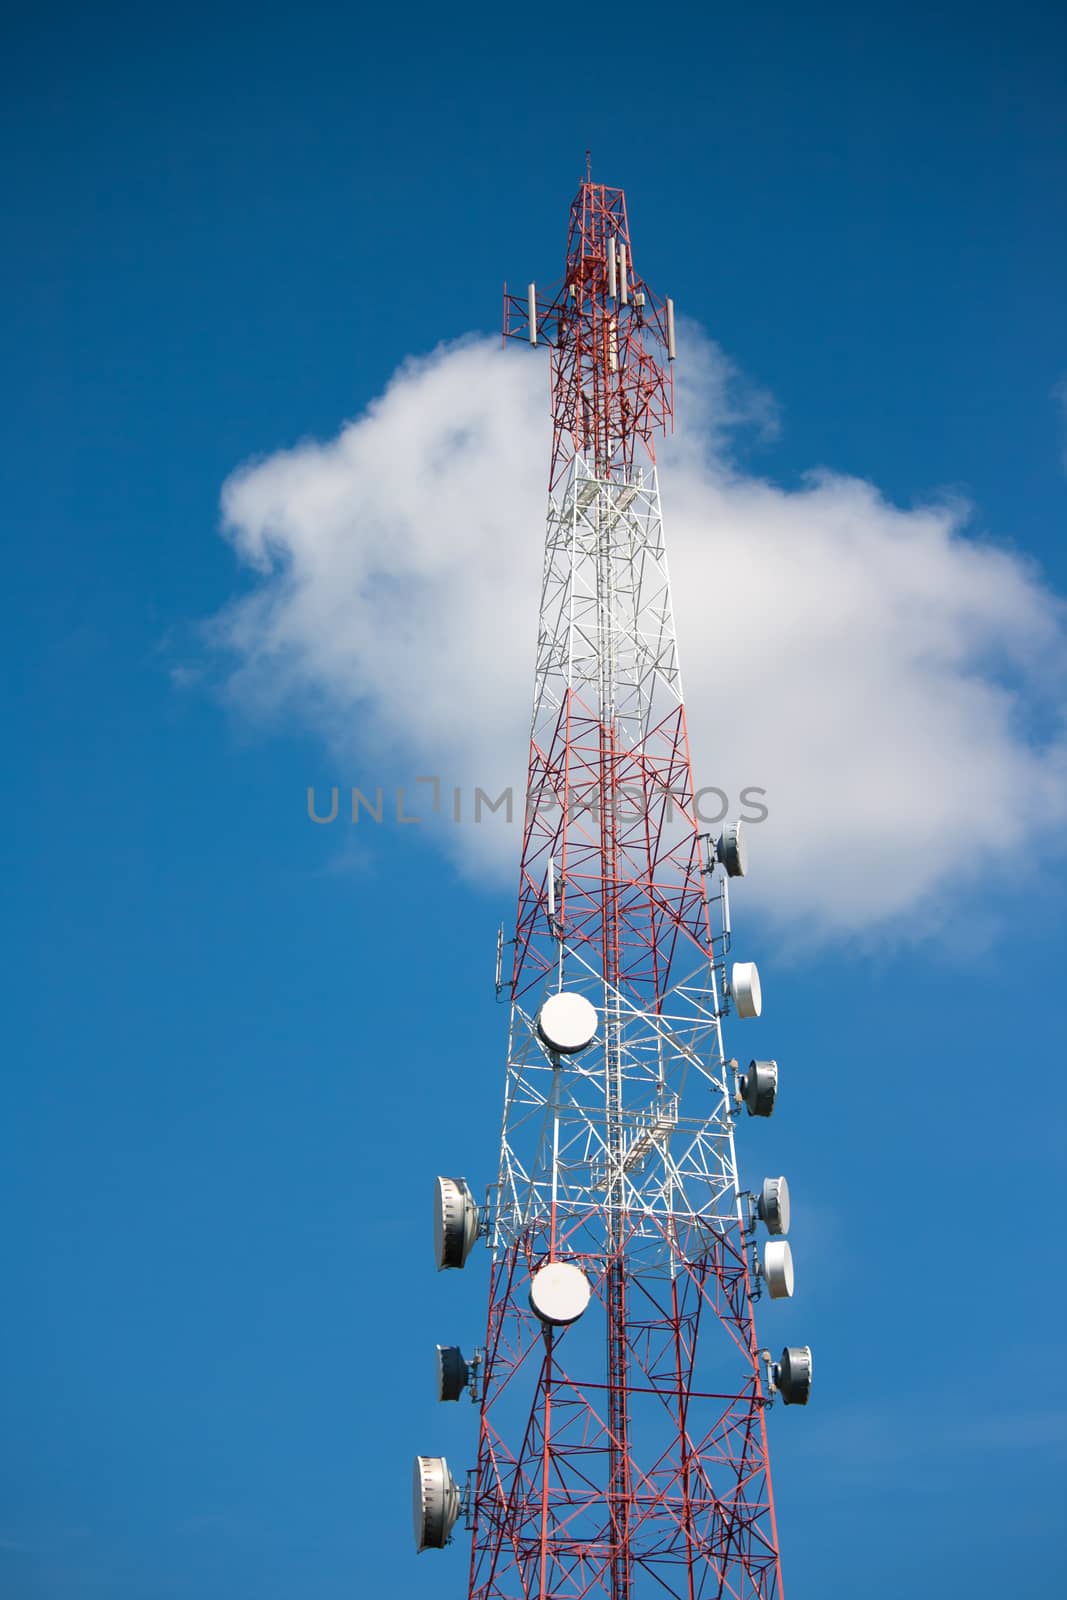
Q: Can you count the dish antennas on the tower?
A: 11